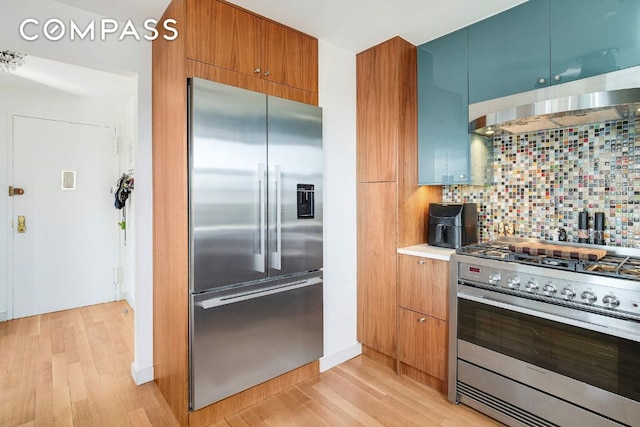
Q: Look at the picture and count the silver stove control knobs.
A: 7